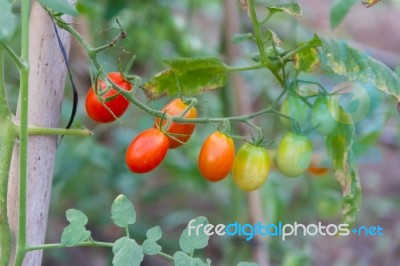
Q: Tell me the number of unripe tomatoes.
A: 4